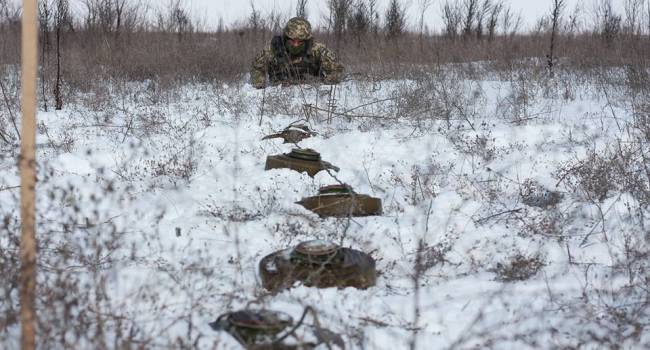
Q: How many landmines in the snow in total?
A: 5